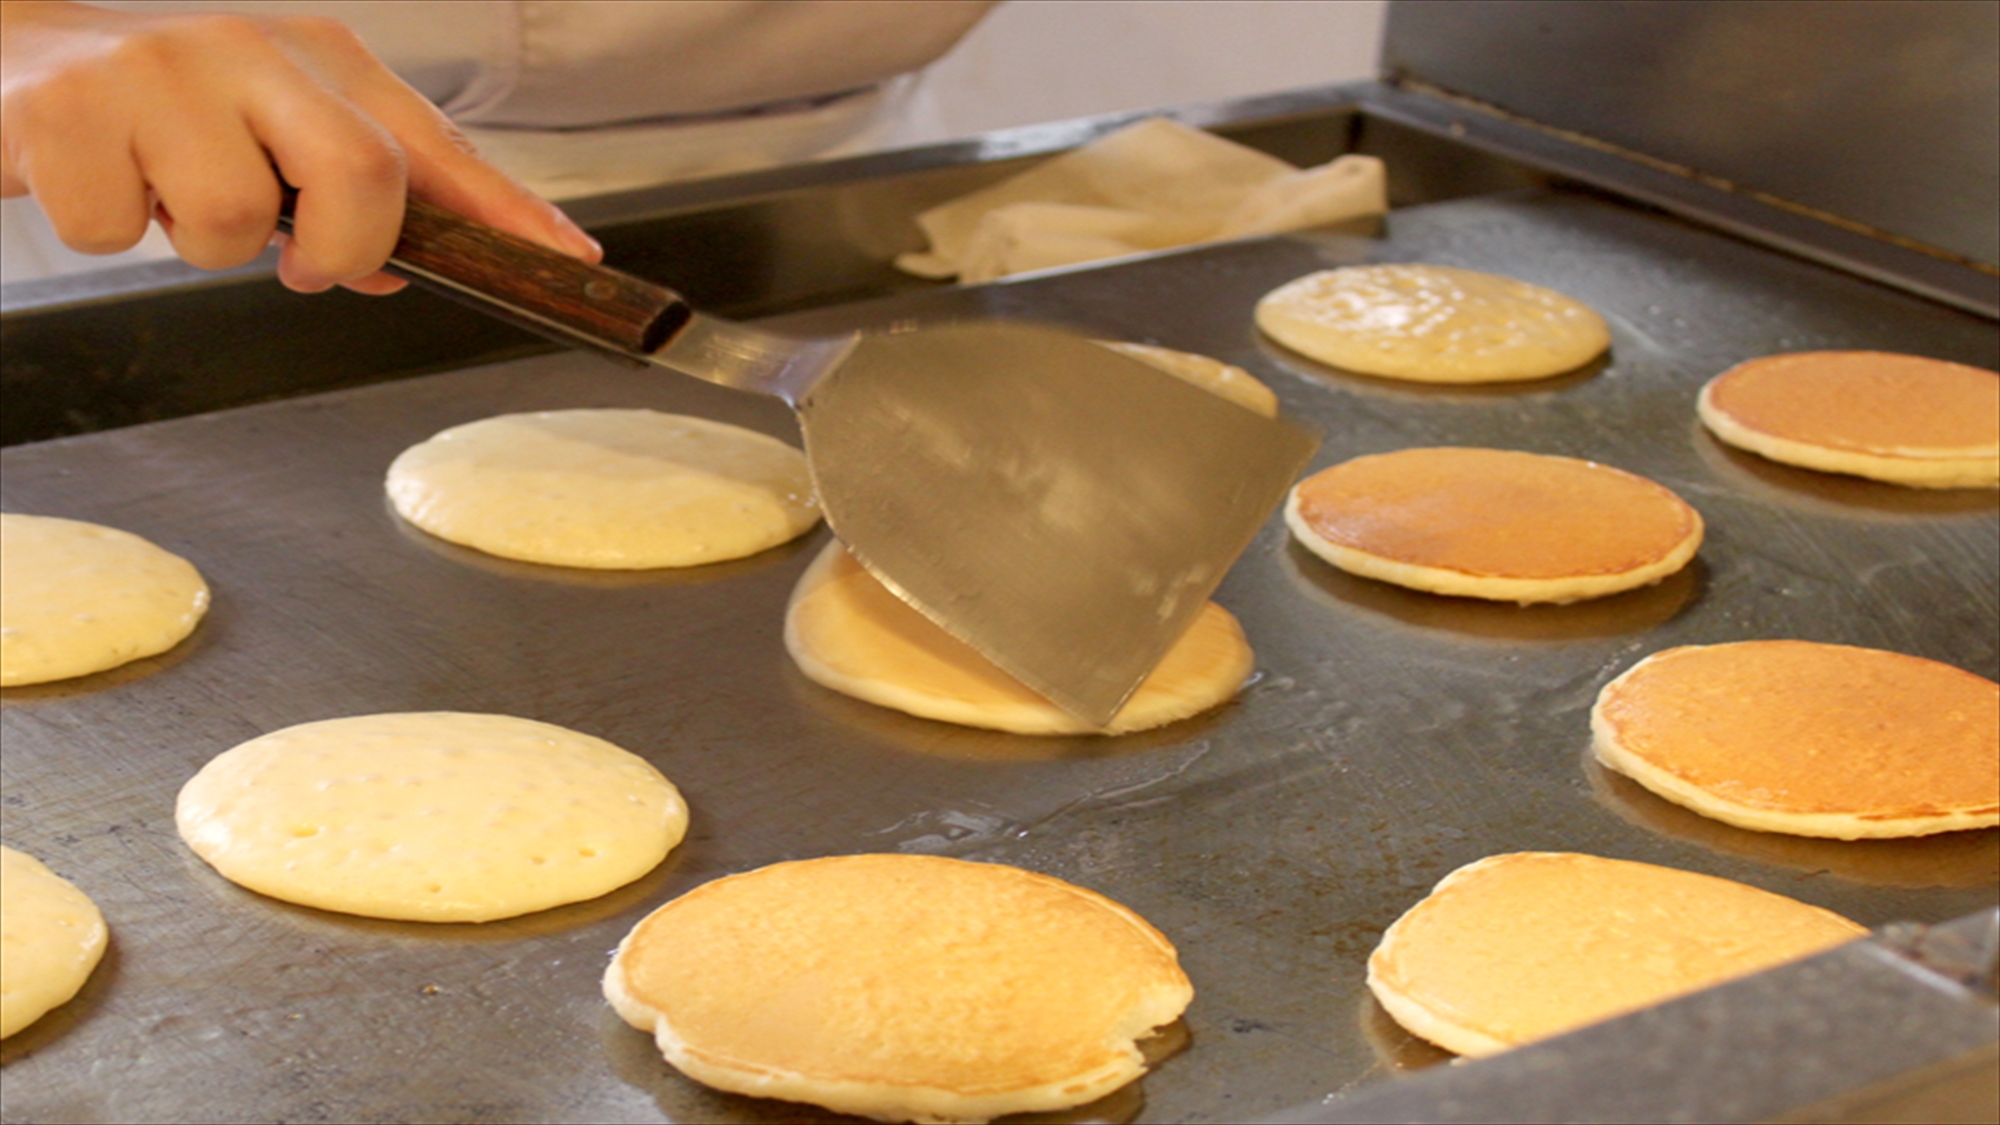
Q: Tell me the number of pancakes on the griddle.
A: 12